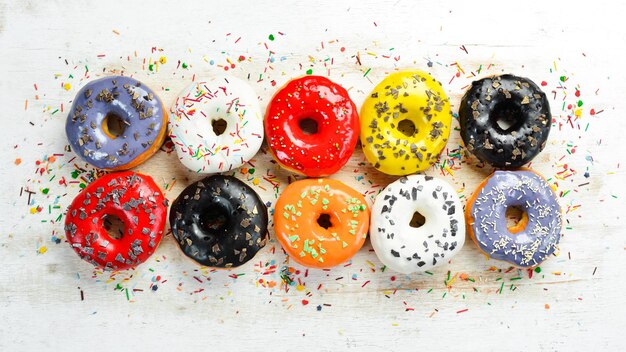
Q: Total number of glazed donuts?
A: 10